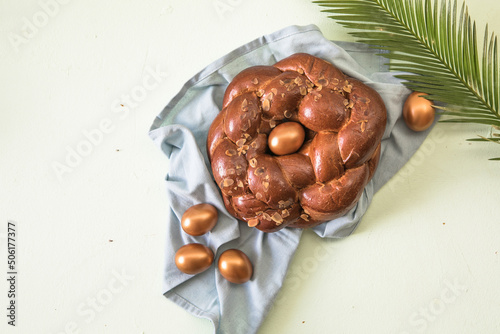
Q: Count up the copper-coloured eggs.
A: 5